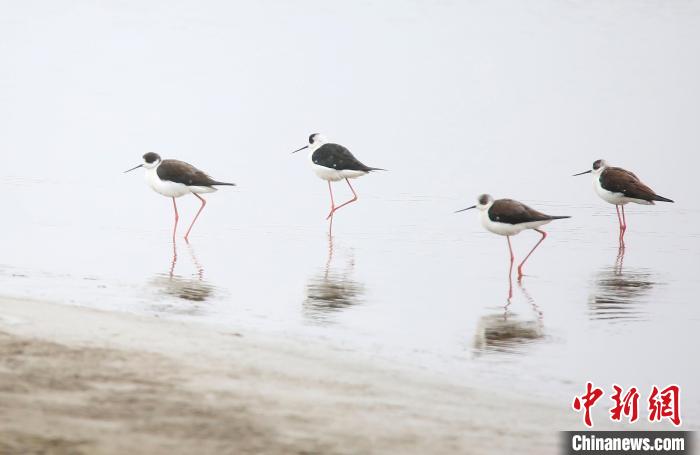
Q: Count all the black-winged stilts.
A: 4